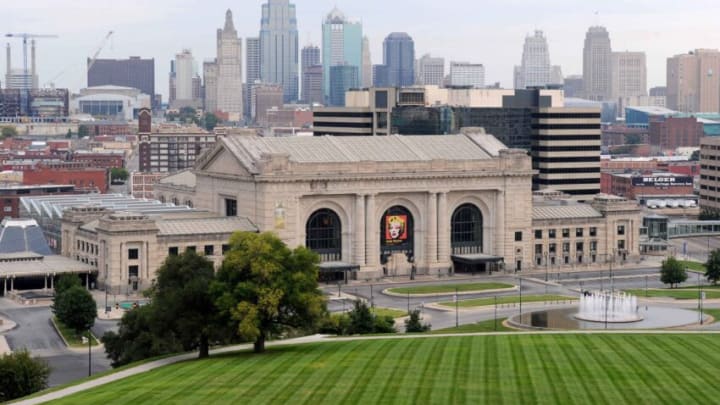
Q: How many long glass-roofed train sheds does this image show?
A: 1